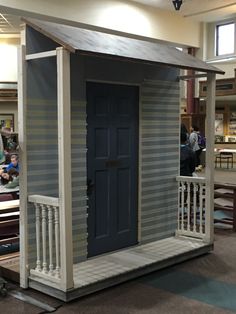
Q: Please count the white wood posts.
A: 3